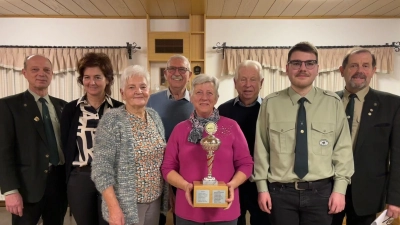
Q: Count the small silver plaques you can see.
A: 2